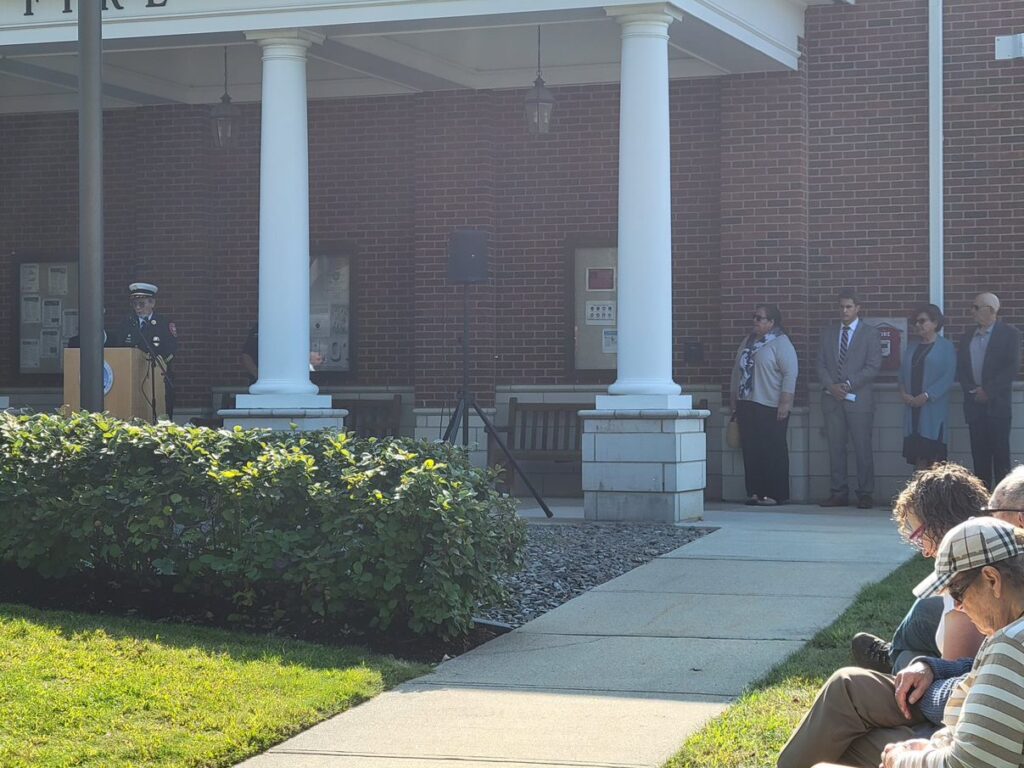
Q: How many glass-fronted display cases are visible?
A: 3